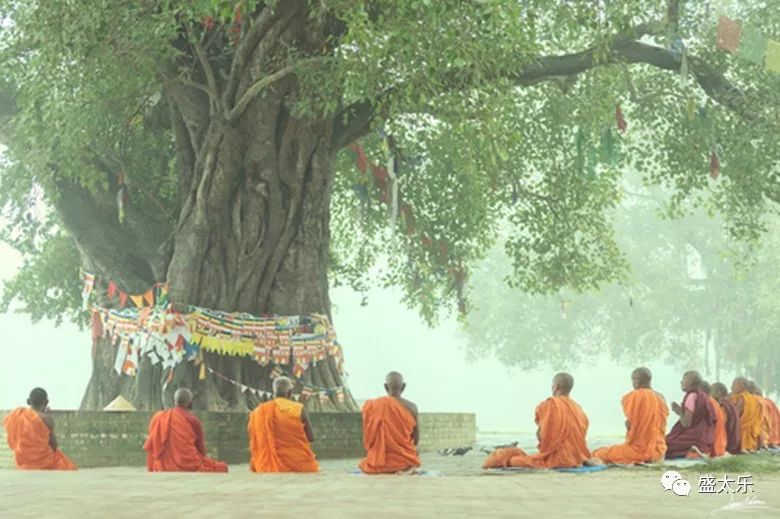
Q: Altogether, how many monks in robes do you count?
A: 12